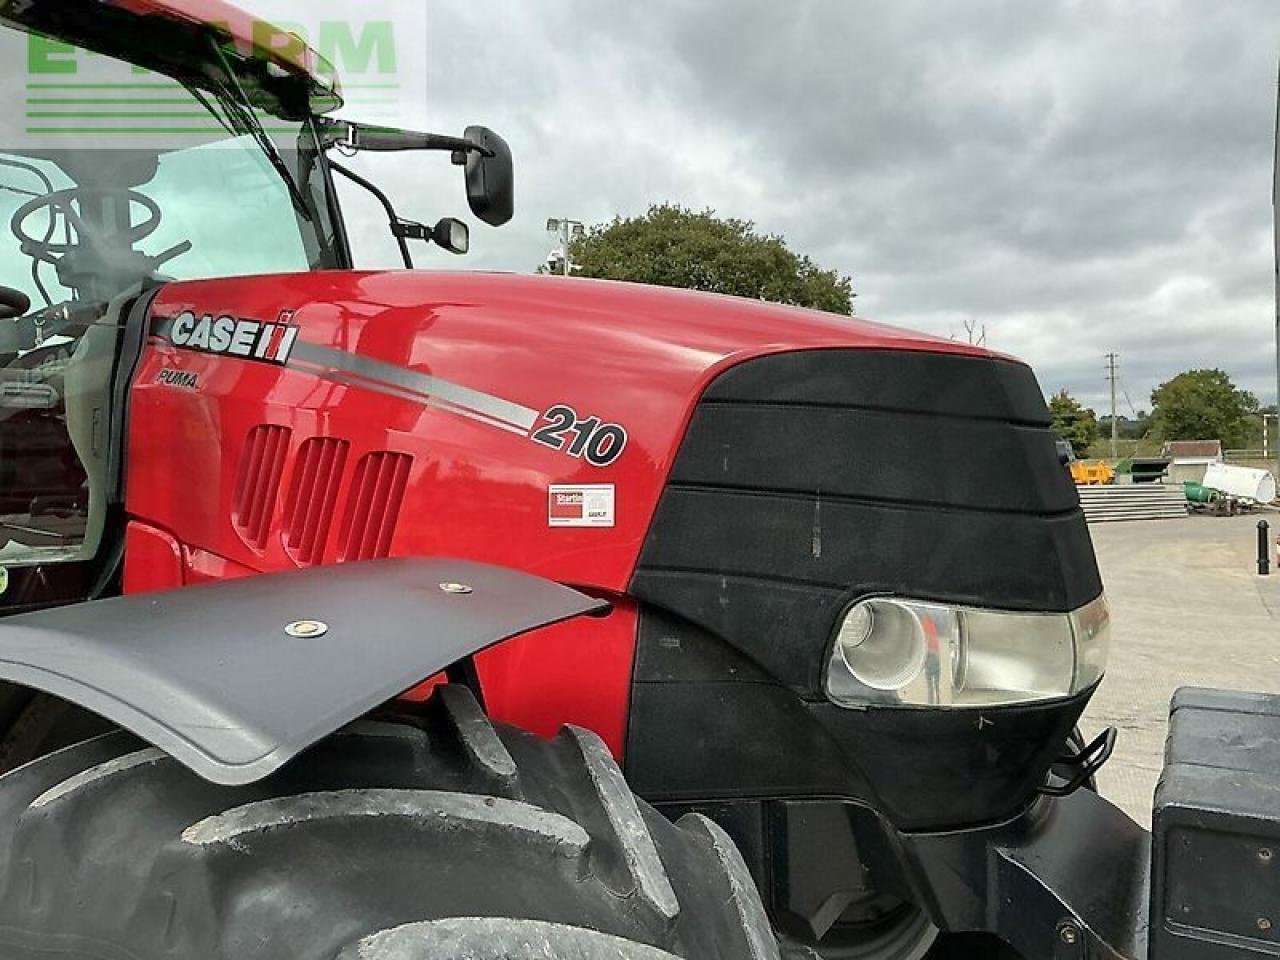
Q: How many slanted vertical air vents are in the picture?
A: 3